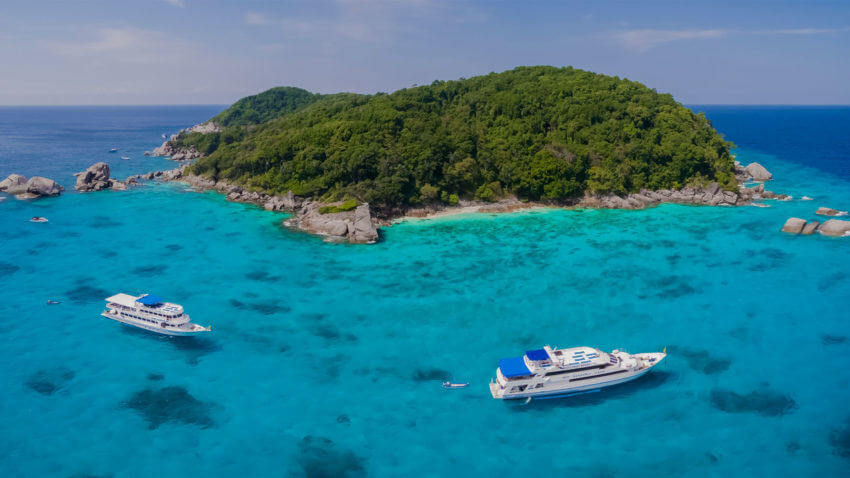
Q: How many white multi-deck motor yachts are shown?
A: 2